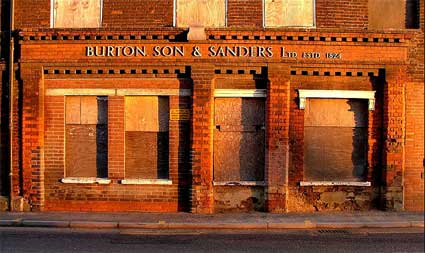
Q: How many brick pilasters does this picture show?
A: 4